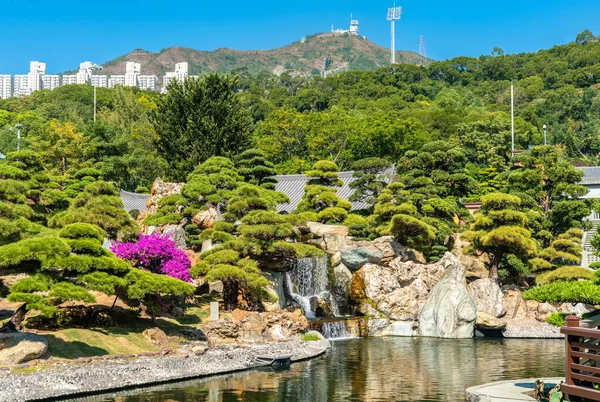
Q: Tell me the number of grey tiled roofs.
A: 3